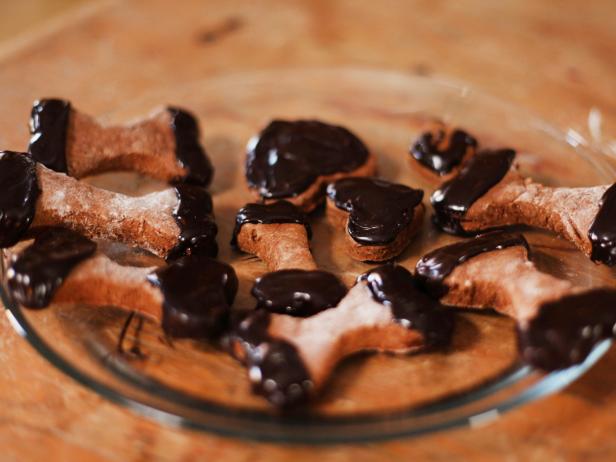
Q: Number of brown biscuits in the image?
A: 10